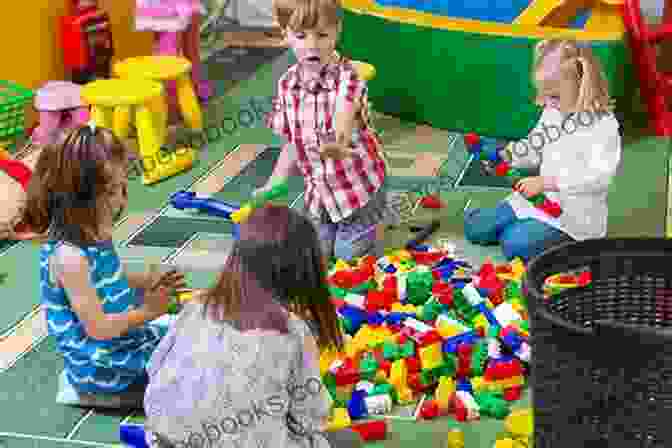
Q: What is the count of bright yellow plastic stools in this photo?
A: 2